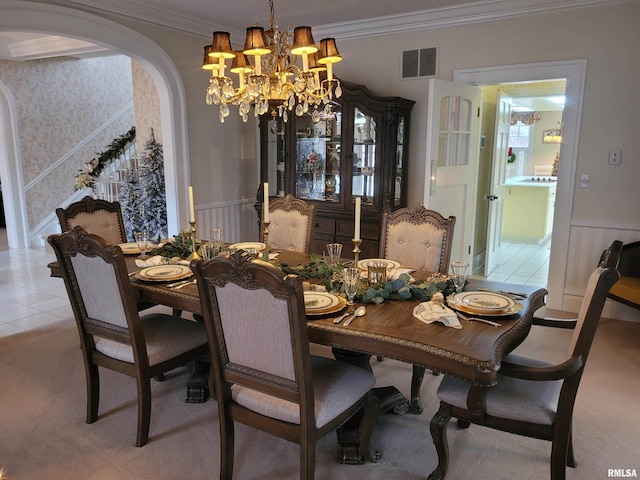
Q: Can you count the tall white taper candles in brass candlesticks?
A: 3